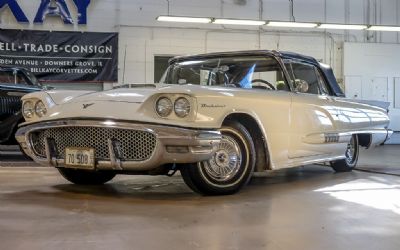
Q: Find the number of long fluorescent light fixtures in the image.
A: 5